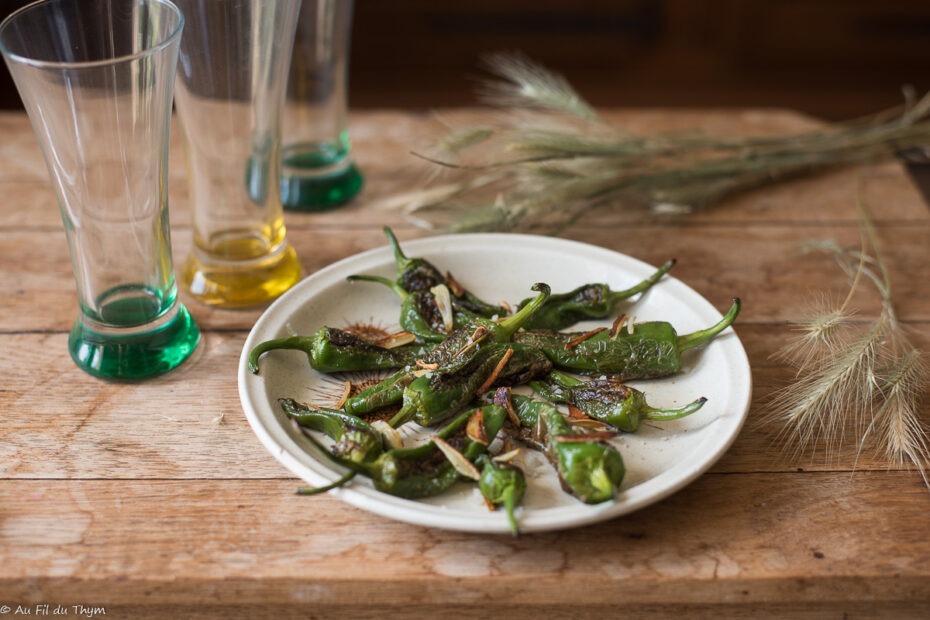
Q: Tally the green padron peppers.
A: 12